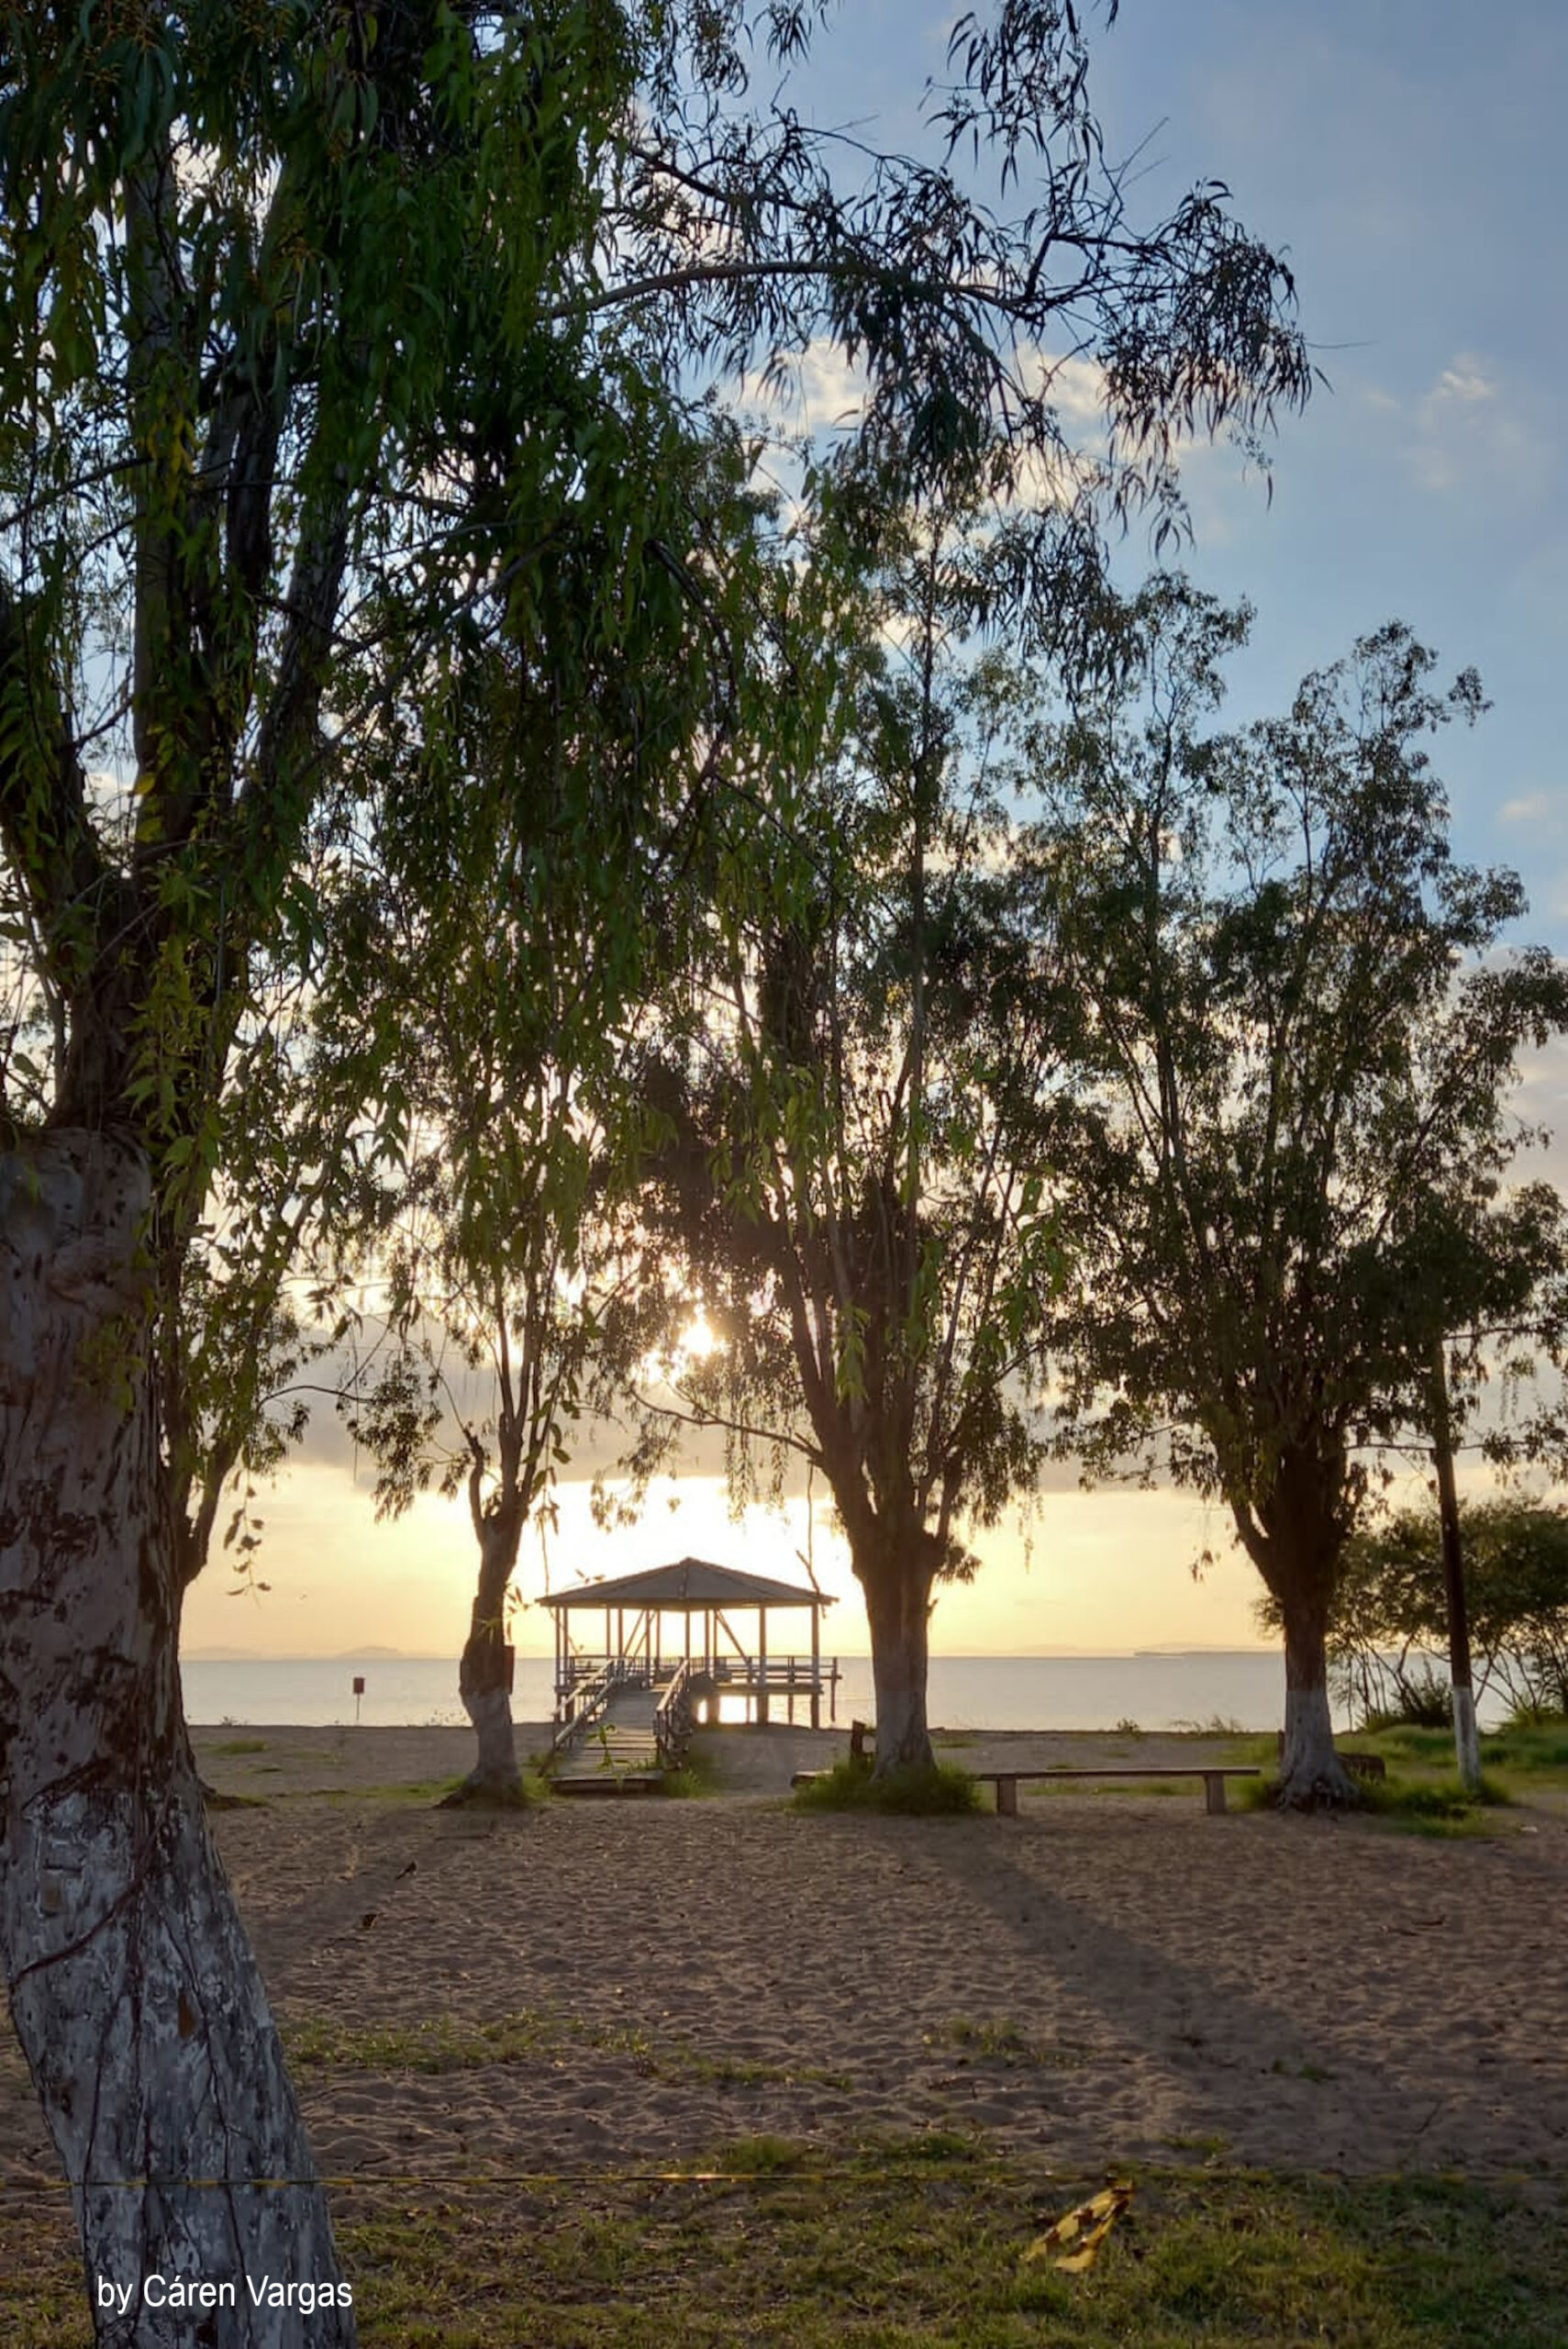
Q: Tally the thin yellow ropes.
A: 1